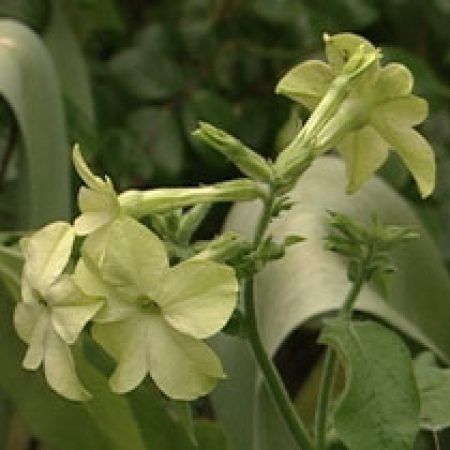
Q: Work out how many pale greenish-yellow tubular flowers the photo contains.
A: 4